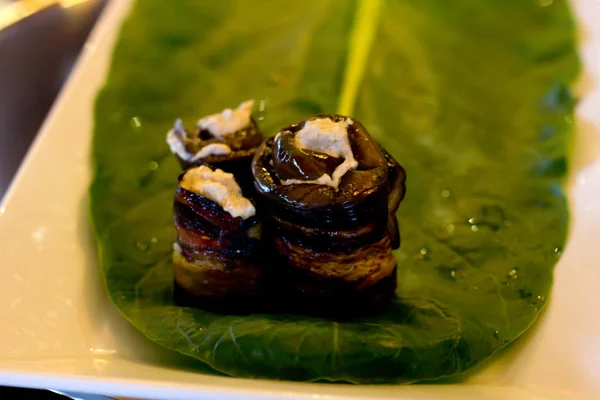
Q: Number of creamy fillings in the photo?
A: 3